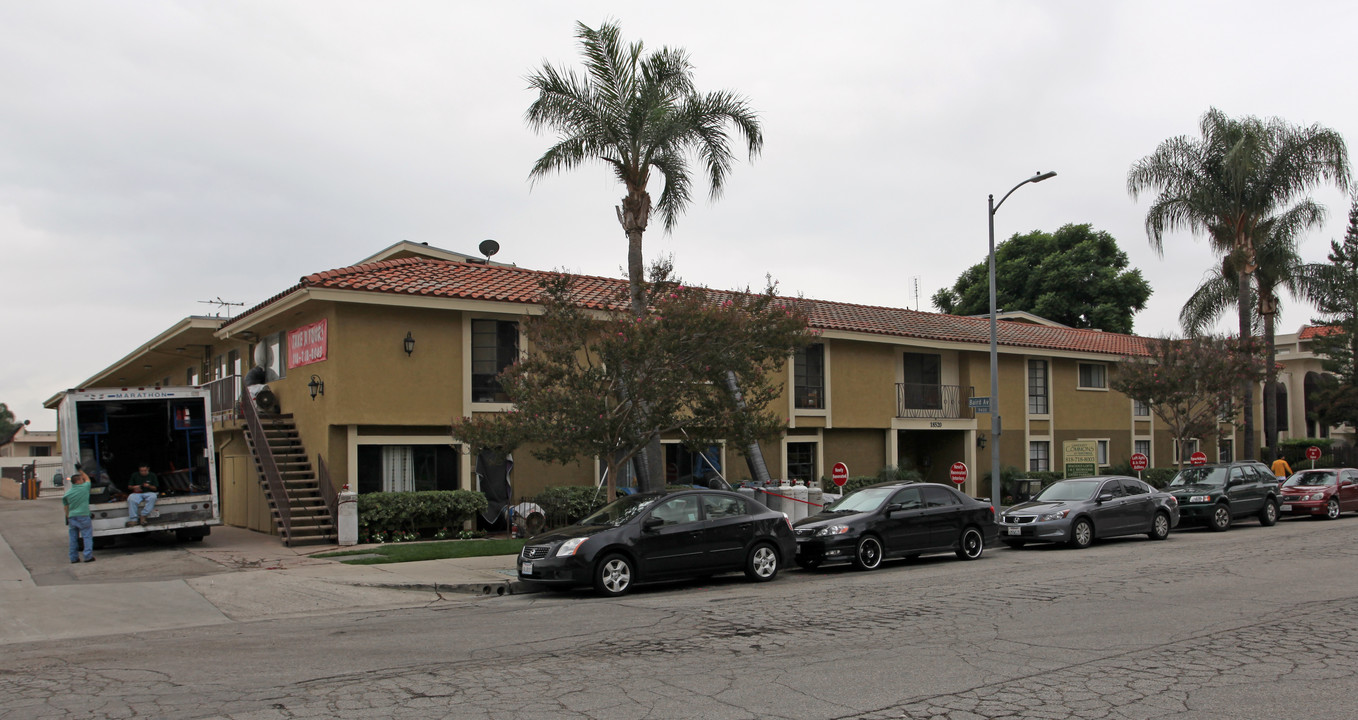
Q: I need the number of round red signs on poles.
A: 5